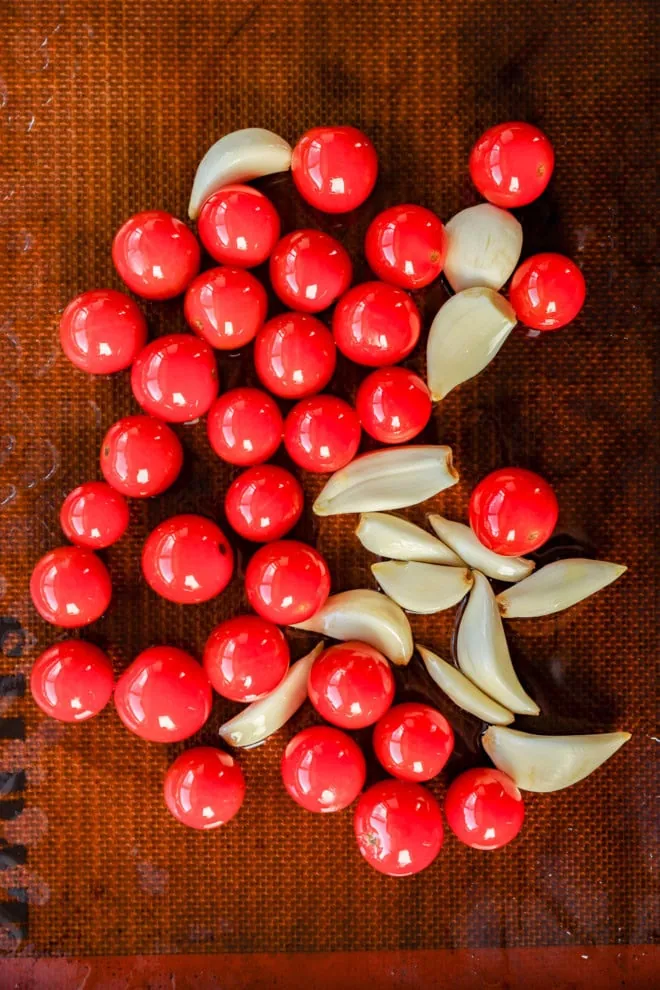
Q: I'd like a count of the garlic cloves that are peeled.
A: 13